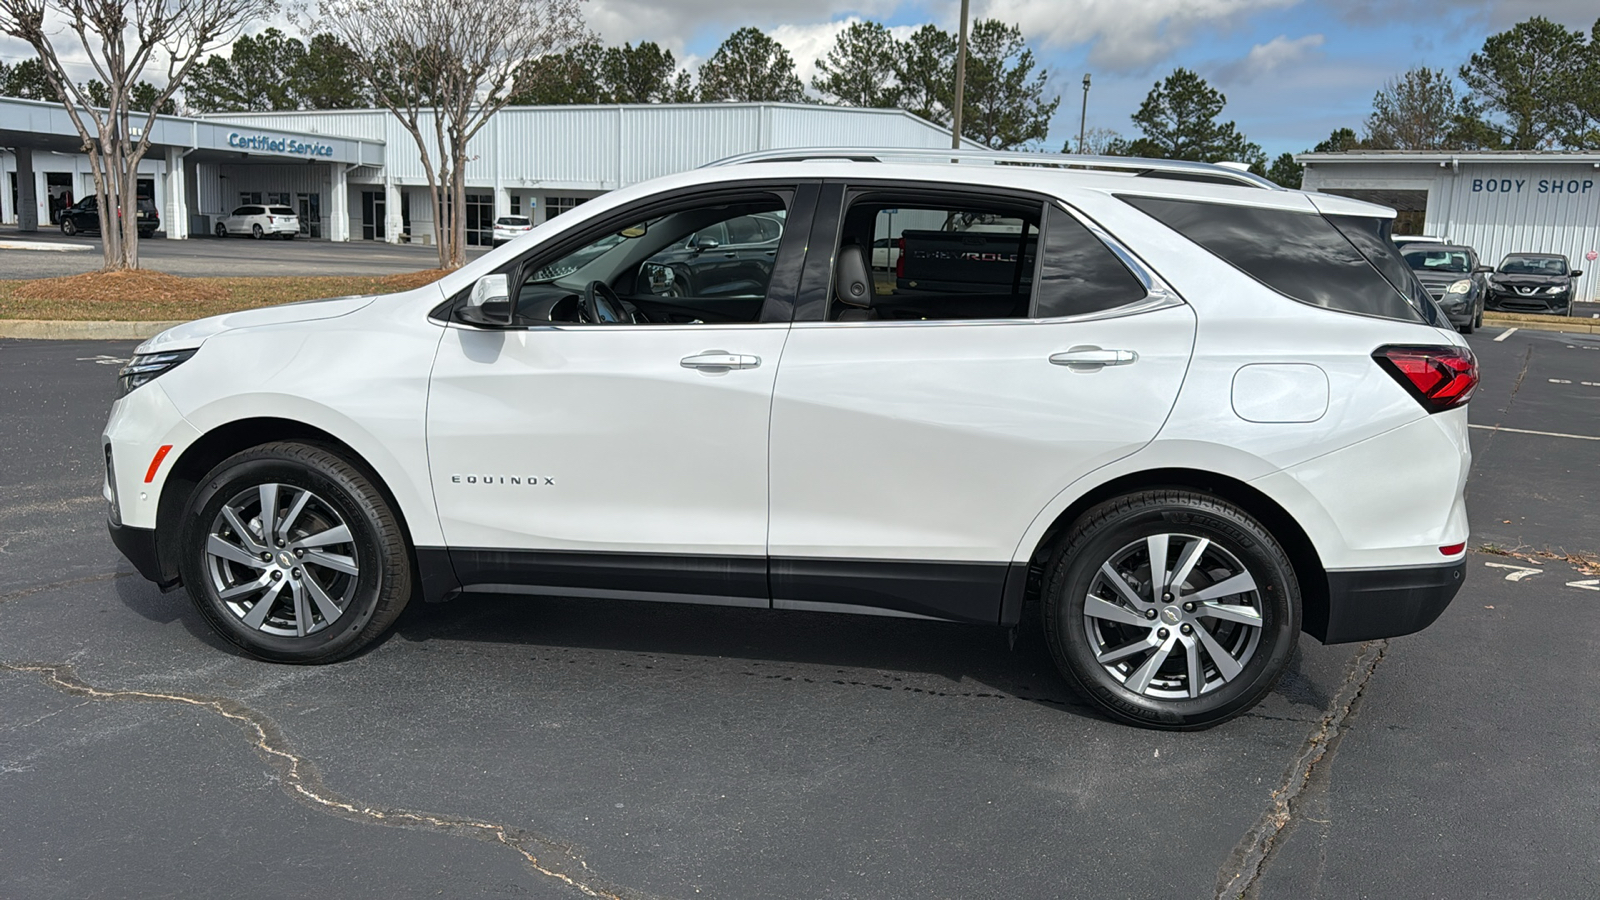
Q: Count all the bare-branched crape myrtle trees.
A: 2